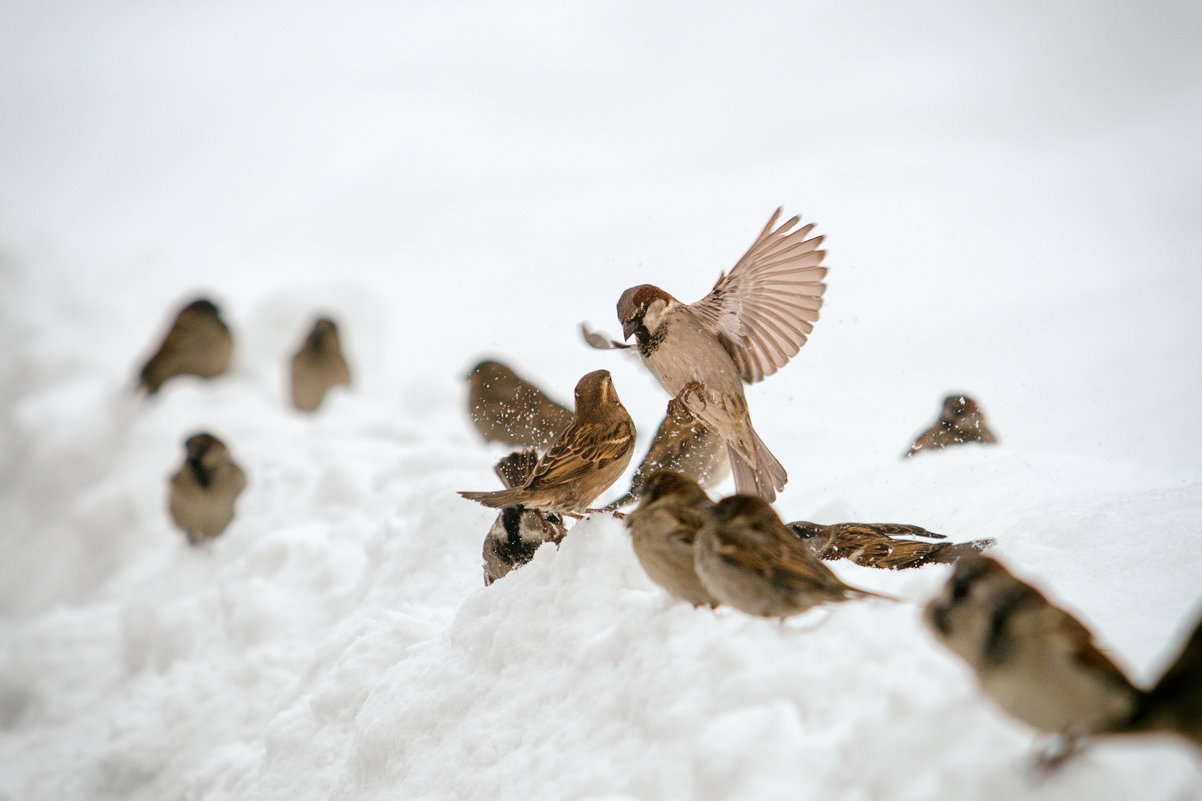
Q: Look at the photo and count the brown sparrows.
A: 14